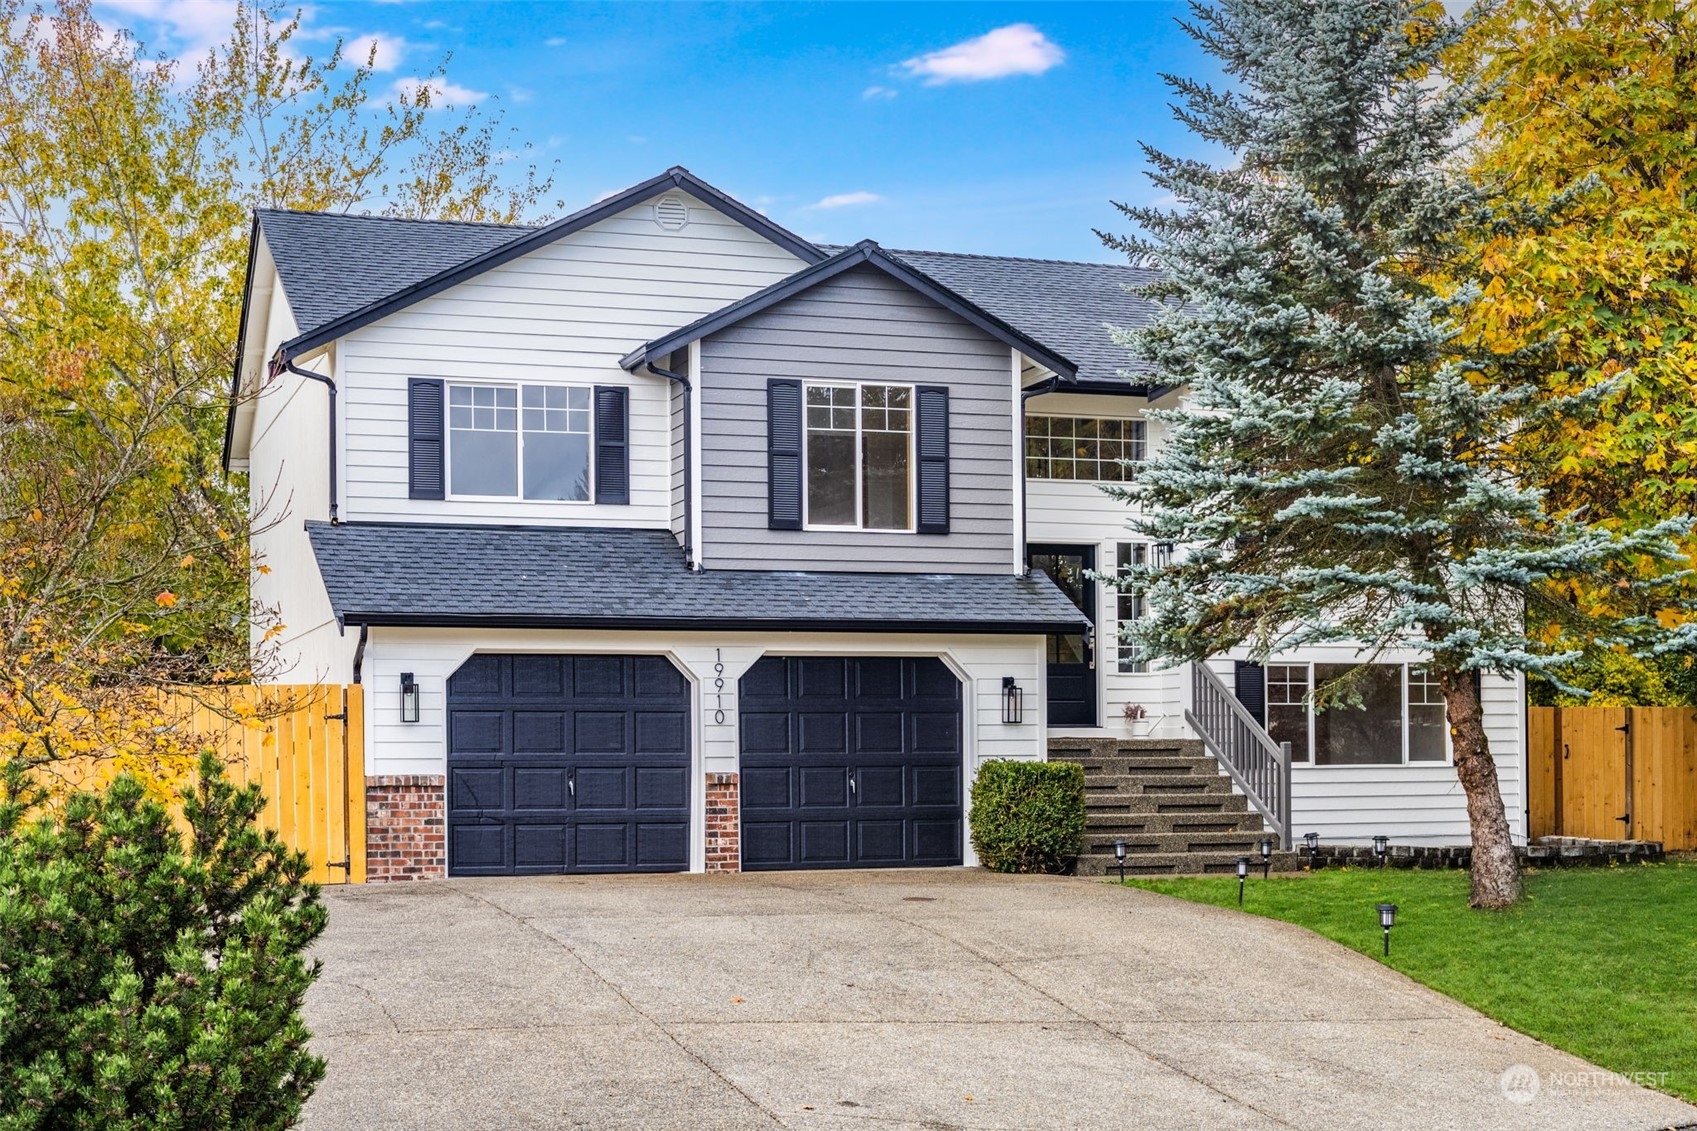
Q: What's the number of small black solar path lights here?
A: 6